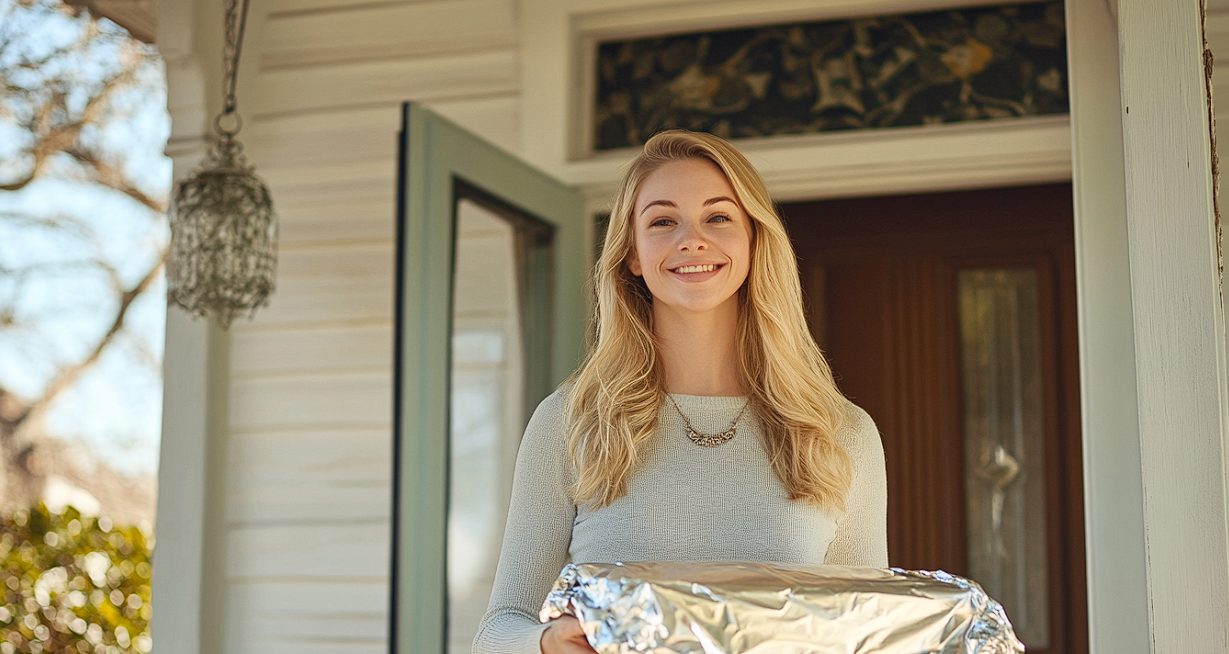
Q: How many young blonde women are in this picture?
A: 1